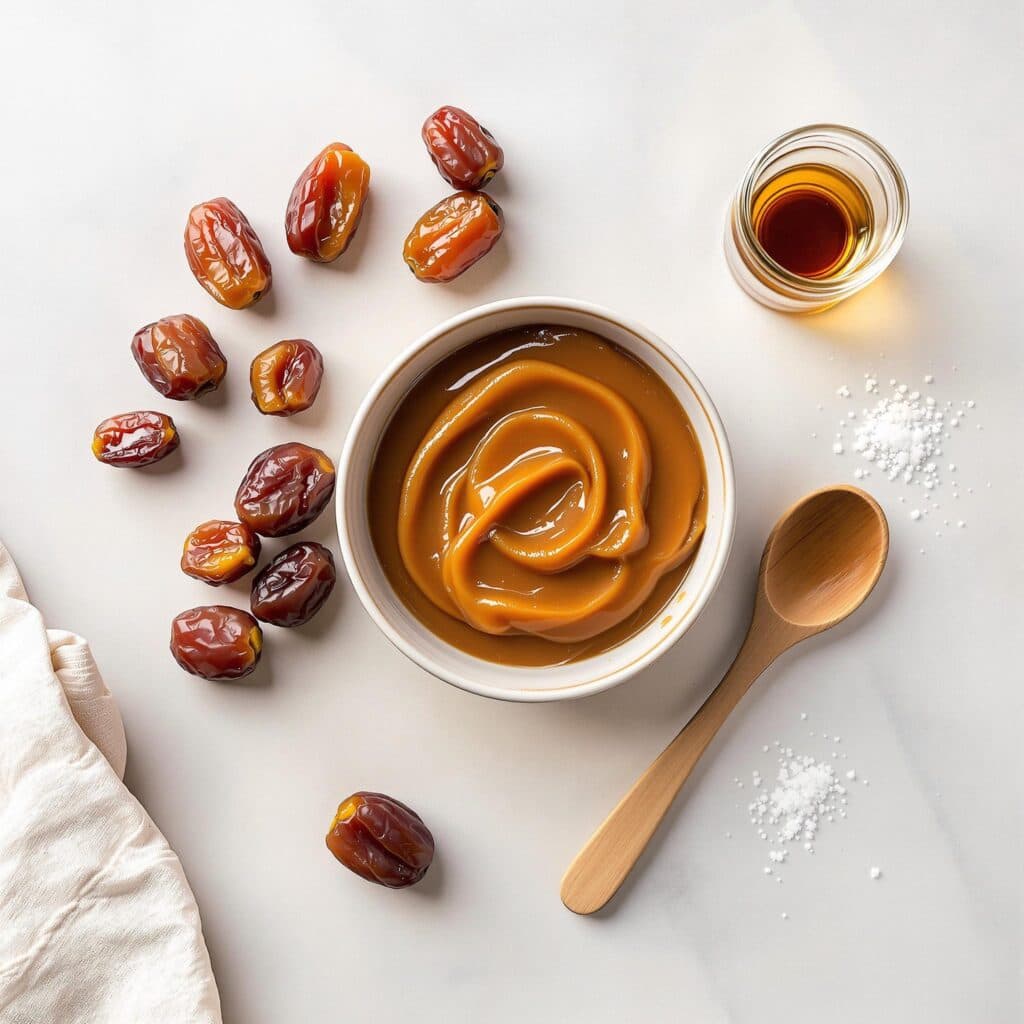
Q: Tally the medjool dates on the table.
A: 12